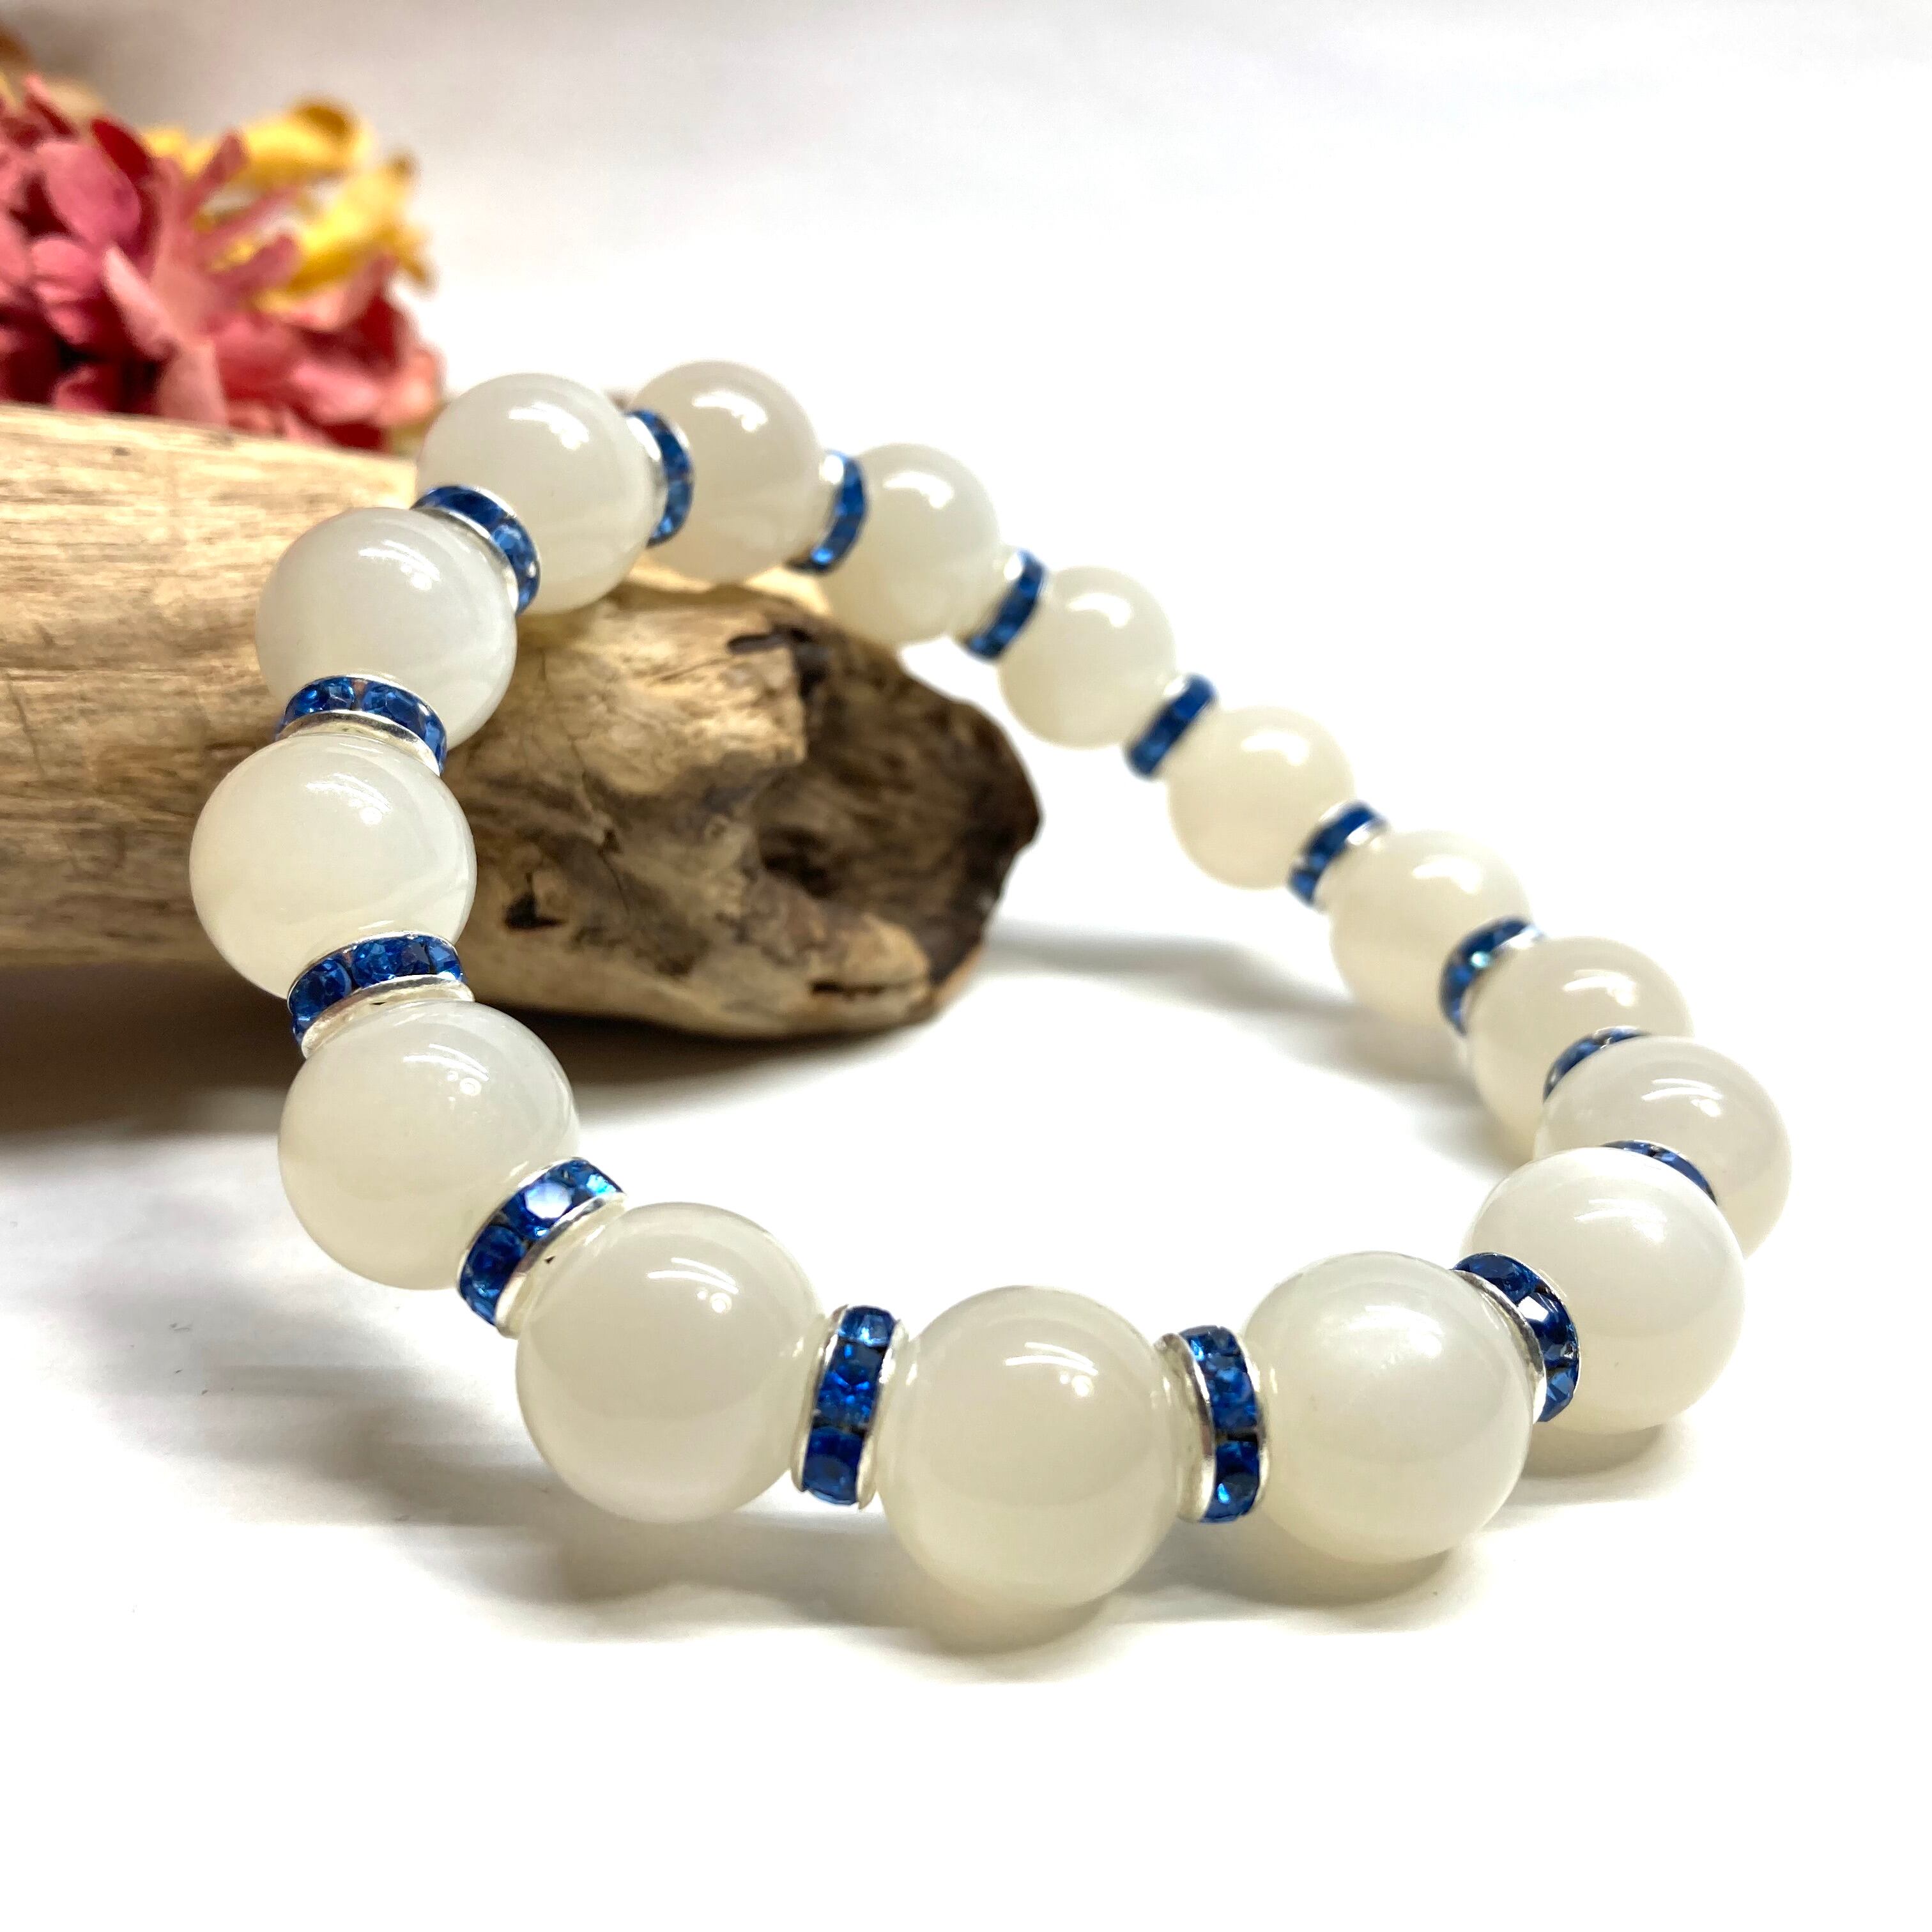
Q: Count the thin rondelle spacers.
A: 15